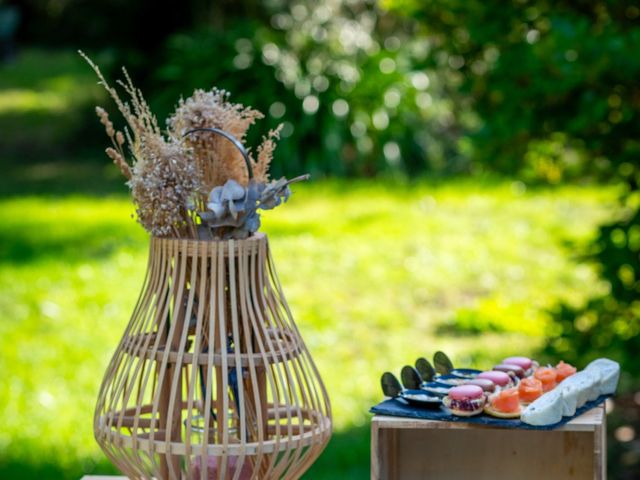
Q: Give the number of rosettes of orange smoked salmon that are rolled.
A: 4